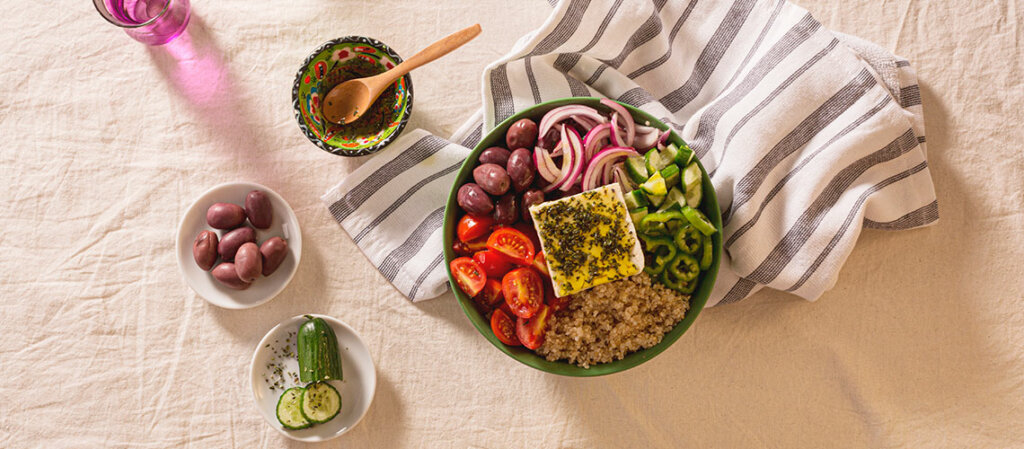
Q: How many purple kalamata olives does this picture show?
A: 14